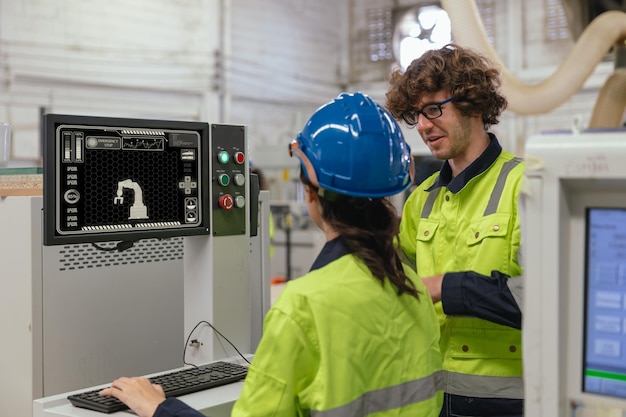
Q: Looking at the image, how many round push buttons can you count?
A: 6